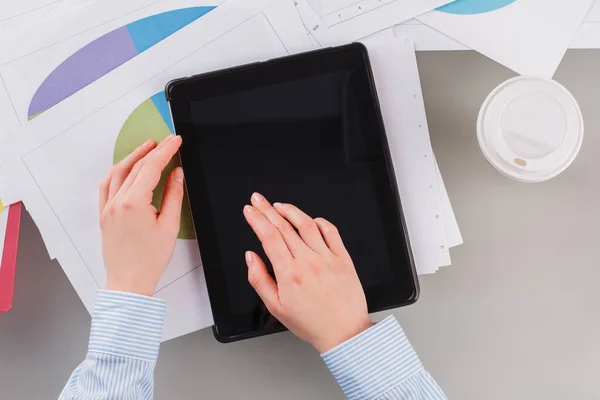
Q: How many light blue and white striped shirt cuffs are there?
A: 2